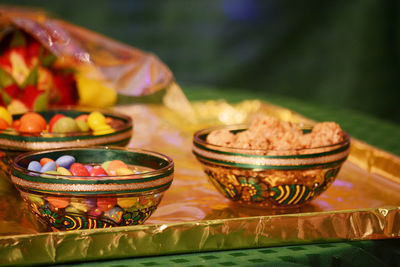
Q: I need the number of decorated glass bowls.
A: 3